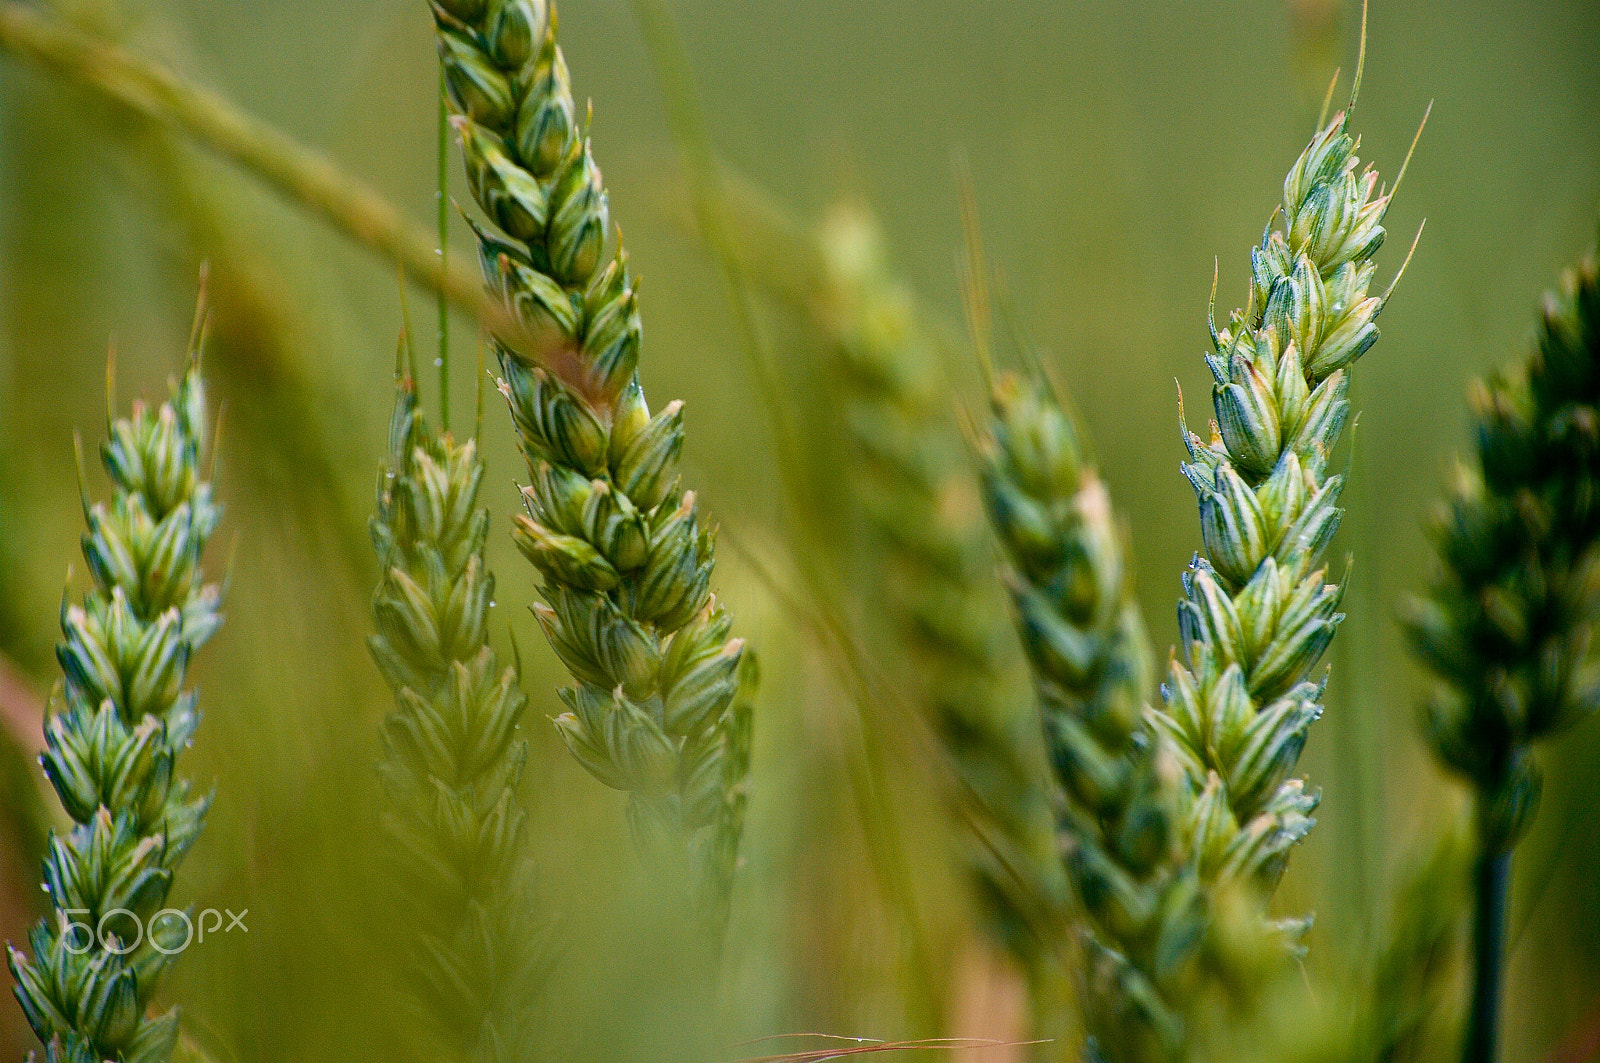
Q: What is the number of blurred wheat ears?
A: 3